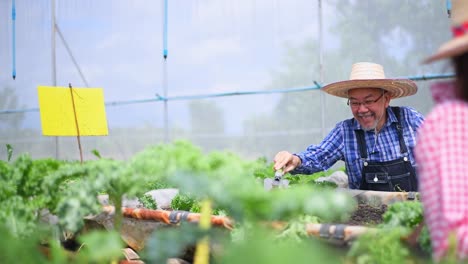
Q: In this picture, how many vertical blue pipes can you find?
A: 3